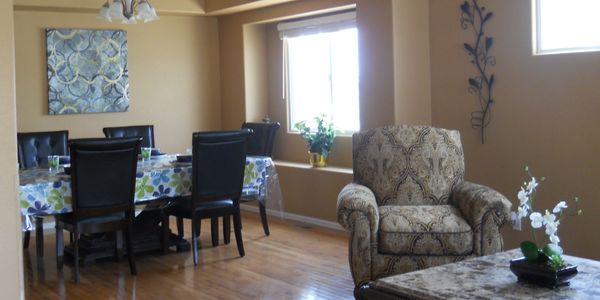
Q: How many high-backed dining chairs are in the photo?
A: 5